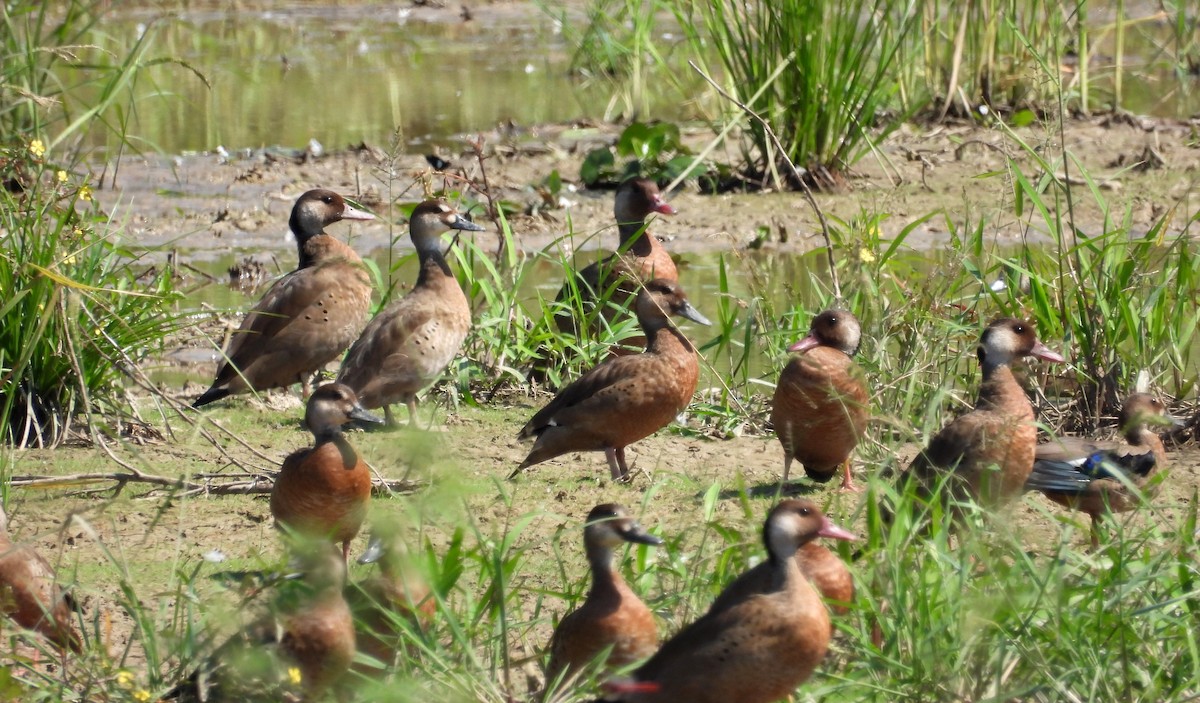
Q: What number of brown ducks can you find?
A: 14